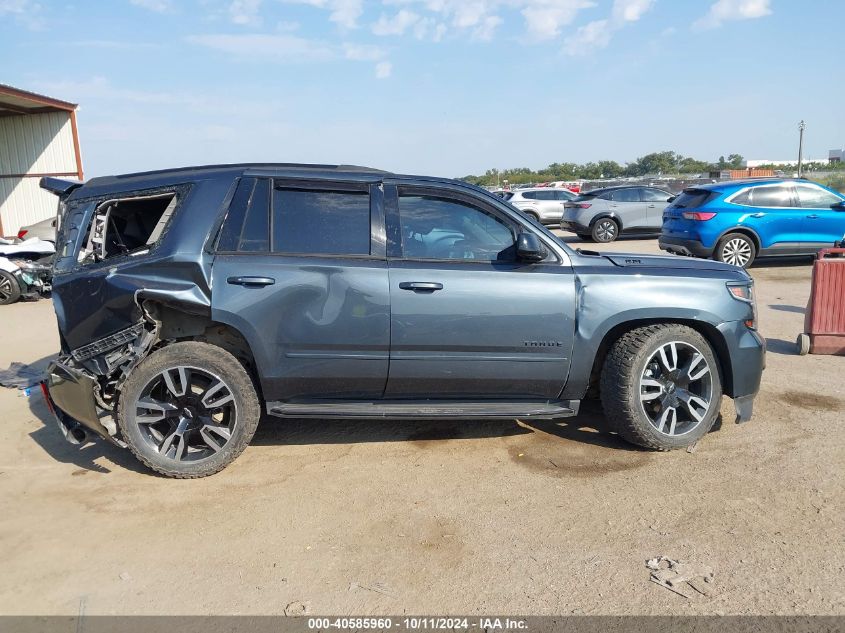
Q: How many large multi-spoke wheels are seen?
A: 2